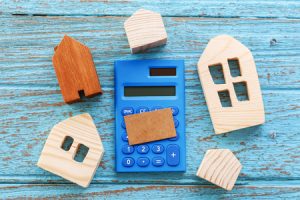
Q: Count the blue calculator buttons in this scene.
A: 15